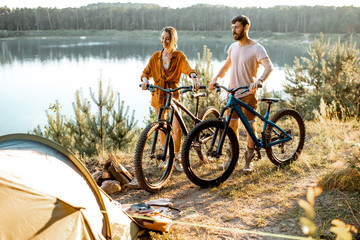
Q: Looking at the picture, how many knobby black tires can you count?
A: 4